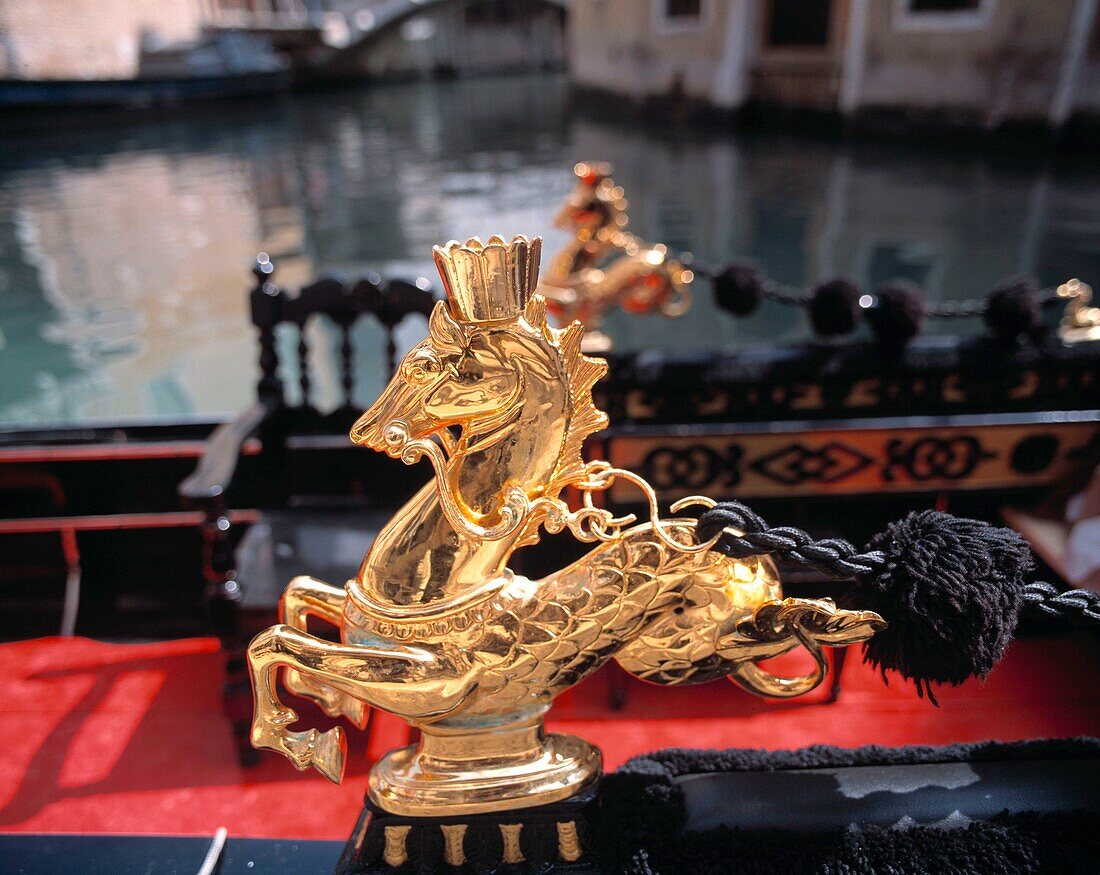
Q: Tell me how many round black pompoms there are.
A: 5